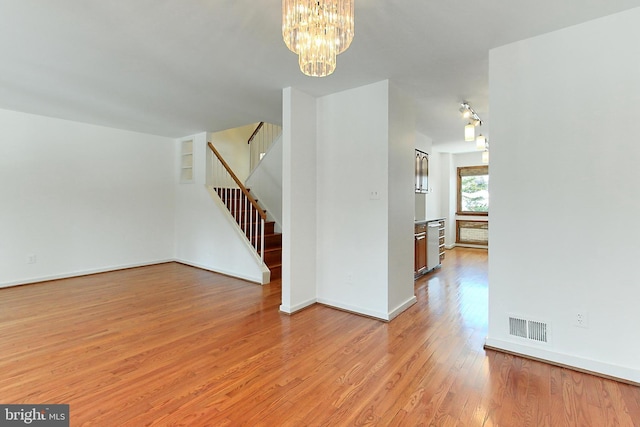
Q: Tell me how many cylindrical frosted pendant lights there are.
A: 3